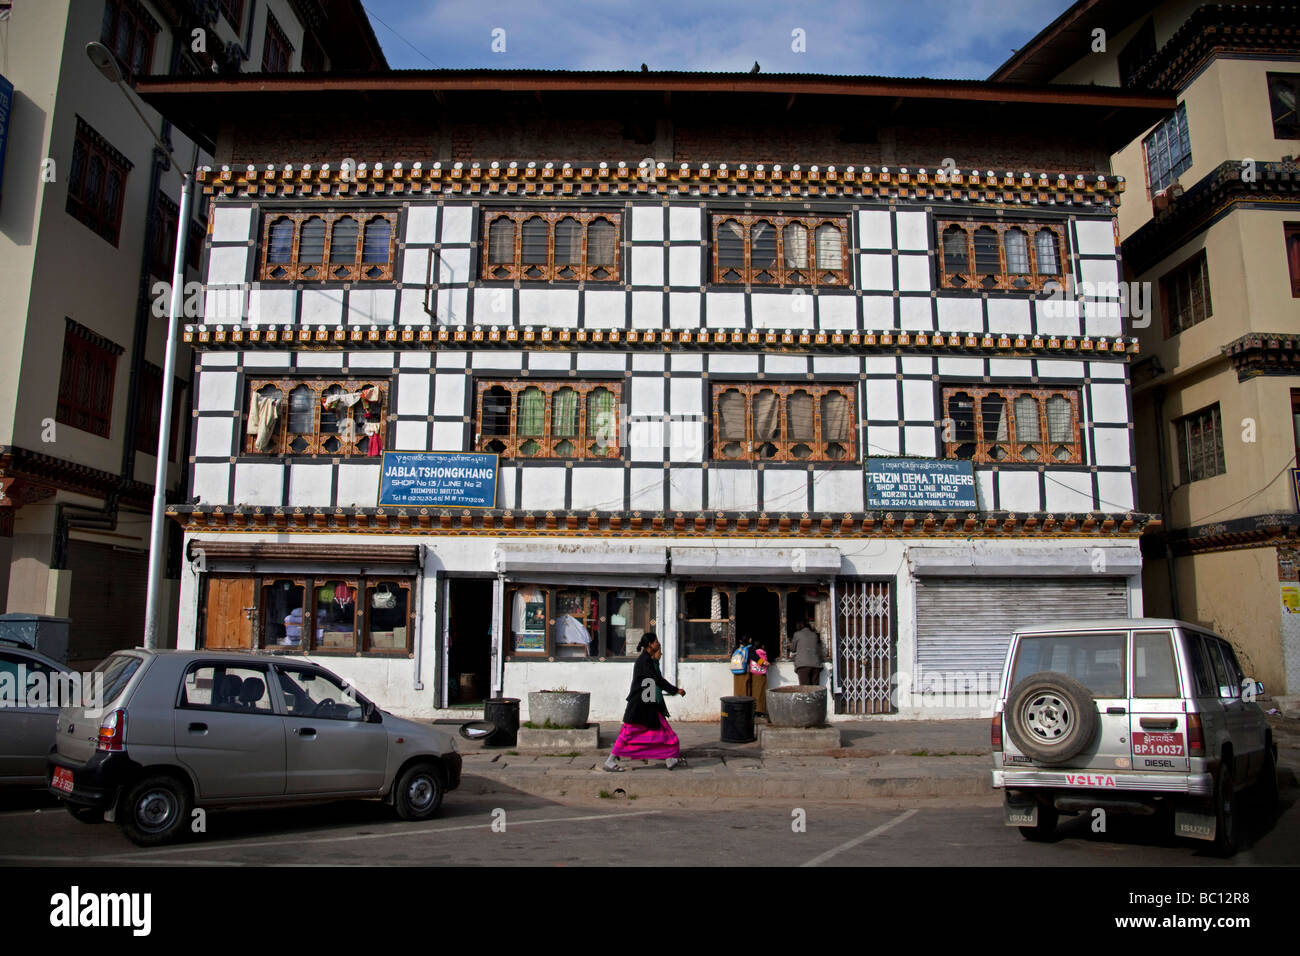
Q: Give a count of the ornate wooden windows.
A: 8